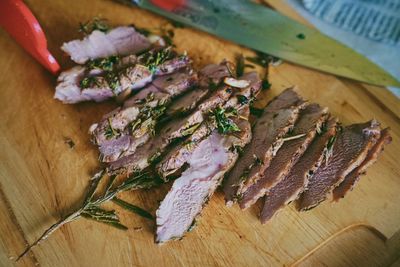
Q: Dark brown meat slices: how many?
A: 5